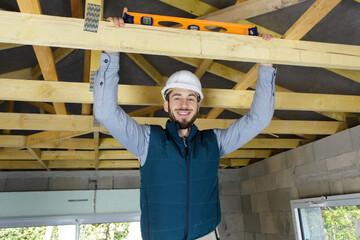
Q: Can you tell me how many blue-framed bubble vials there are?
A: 2